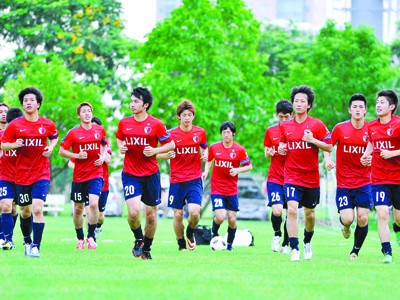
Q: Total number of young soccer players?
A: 12